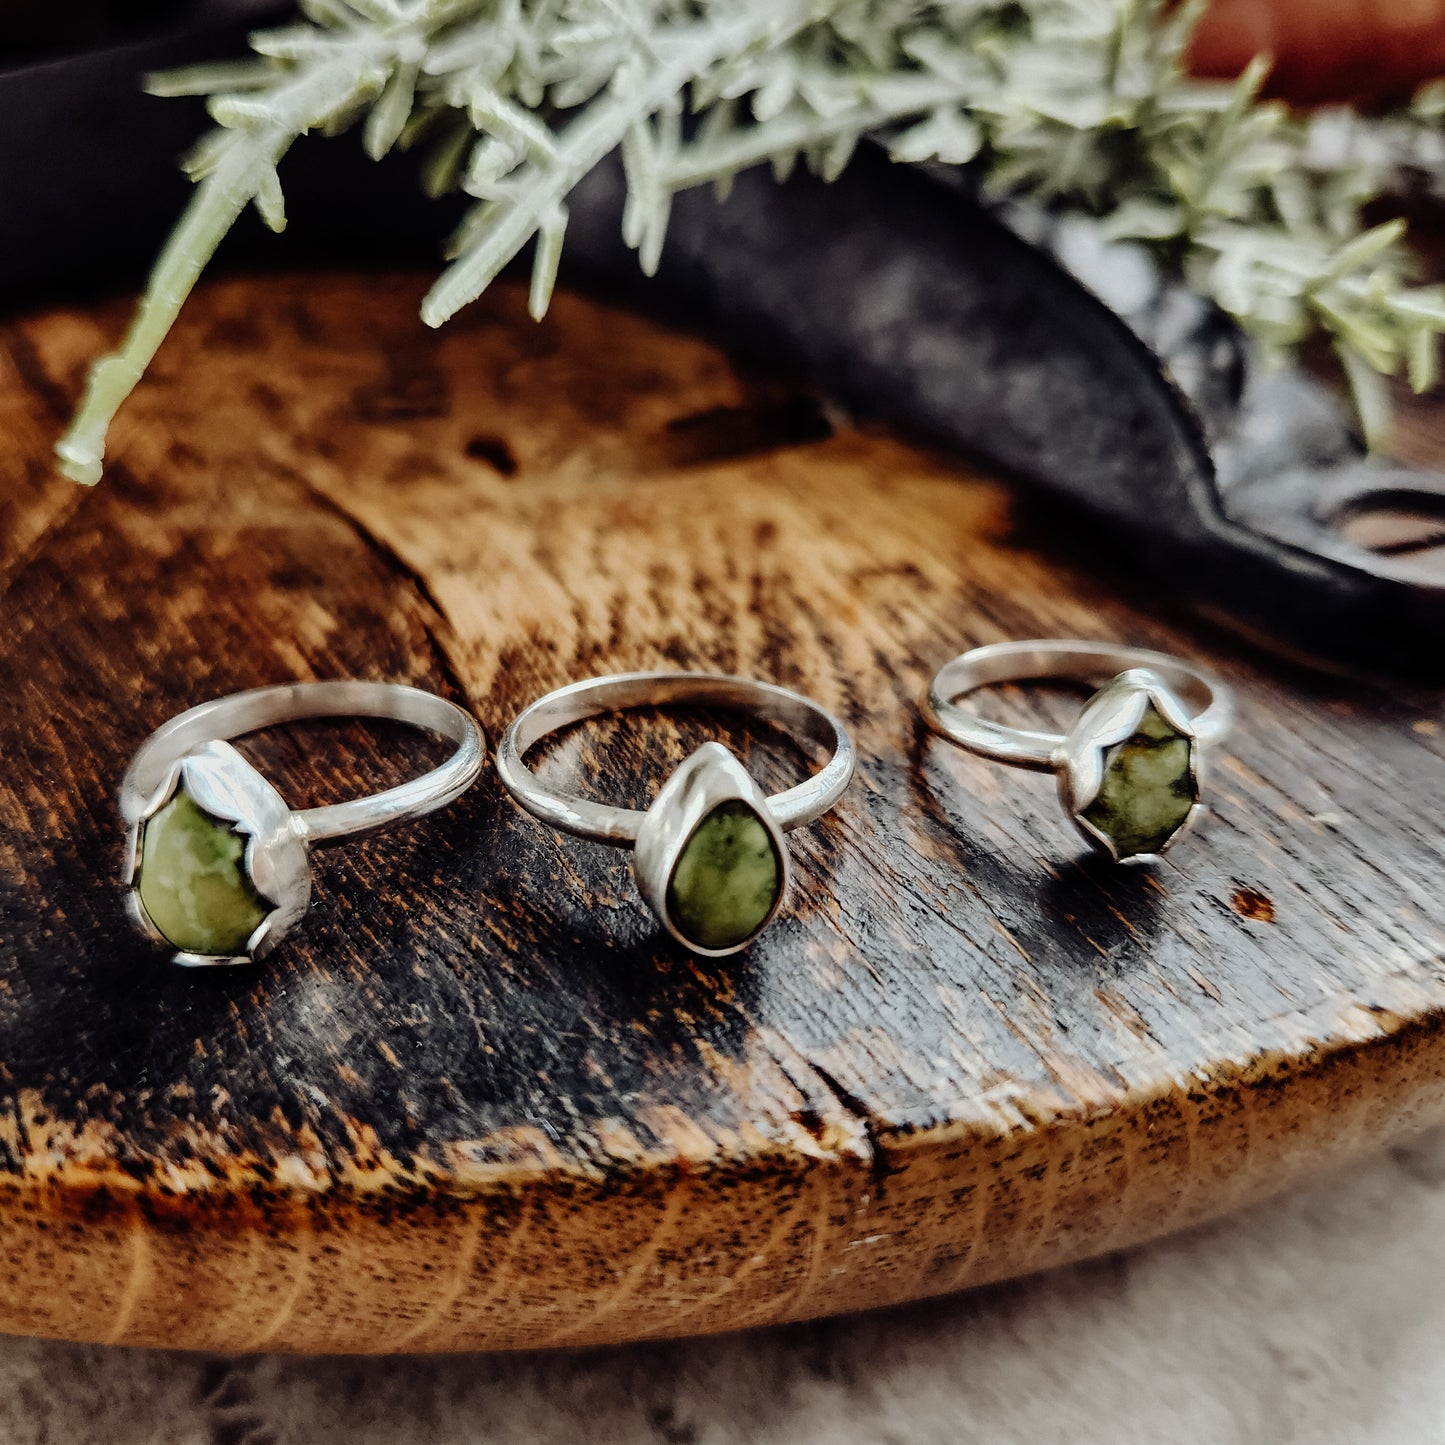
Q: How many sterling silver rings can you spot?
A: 3